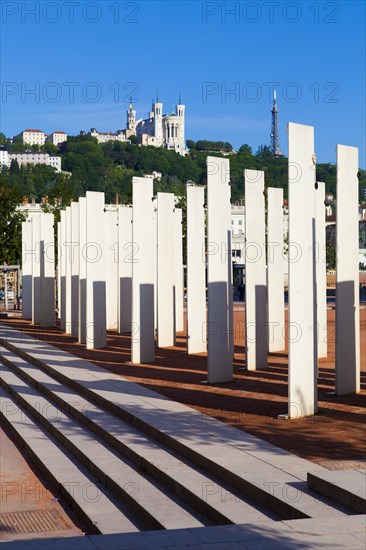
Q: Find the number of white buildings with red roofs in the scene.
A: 2